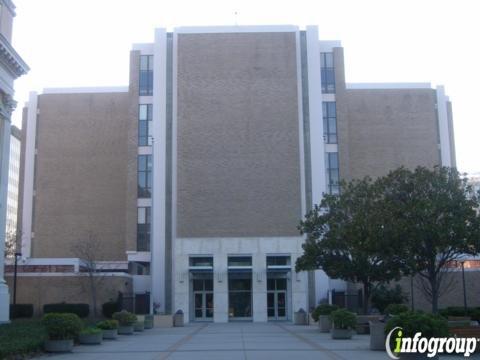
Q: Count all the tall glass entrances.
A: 3